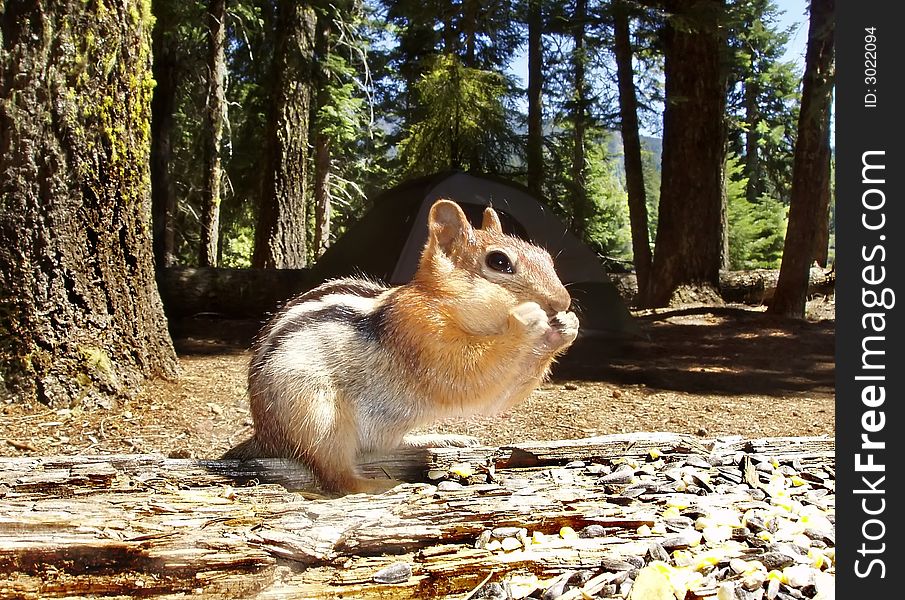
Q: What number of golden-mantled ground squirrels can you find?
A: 1